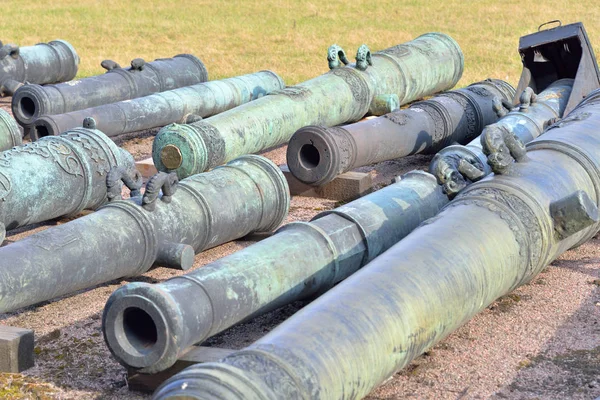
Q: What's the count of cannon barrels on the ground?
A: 11